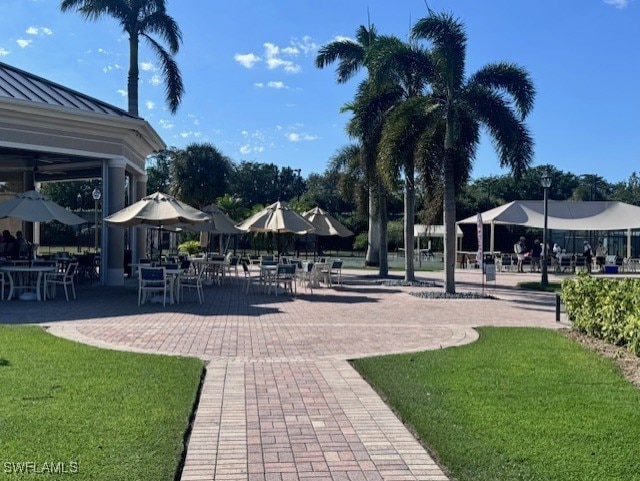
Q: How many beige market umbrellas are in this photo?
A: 5